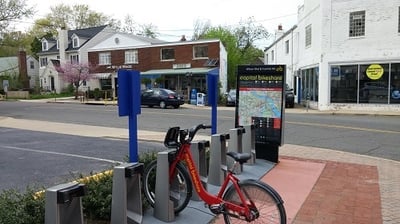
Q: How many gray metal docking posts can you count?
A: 7